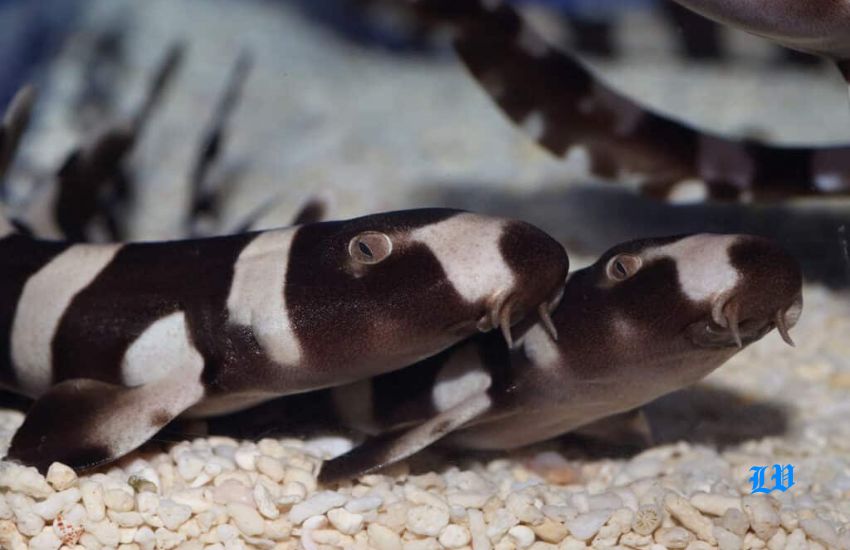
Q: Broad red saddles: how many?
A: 0